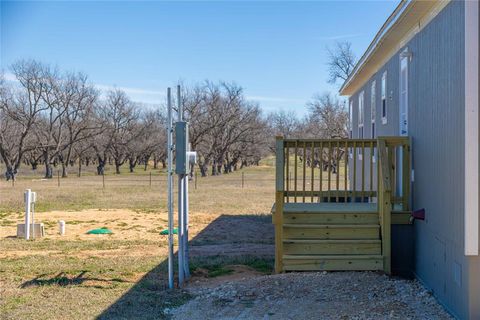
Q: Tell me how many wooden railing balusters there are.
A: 11